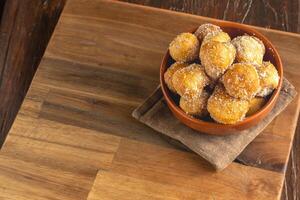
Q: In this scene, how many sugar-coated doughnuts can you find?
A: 12